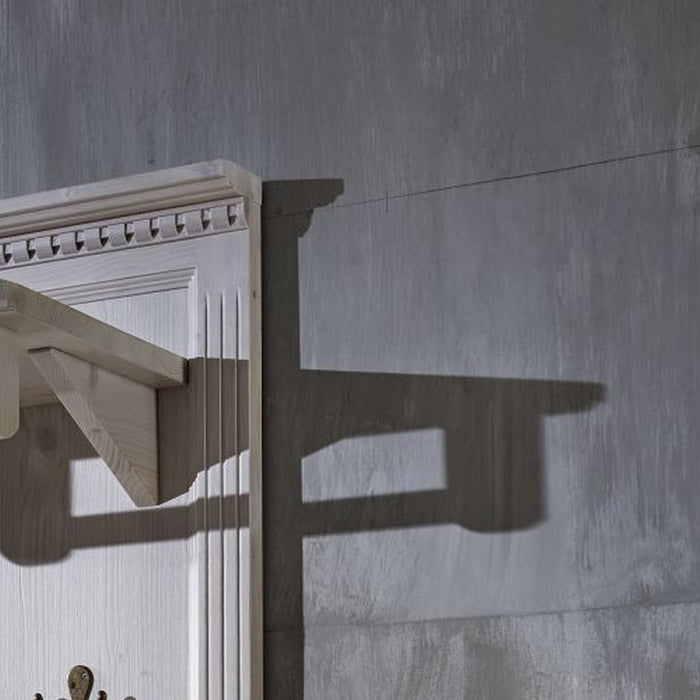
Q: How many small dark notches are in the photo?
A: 10